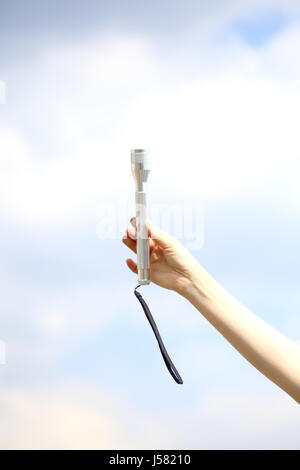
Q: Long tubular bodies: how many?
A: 1